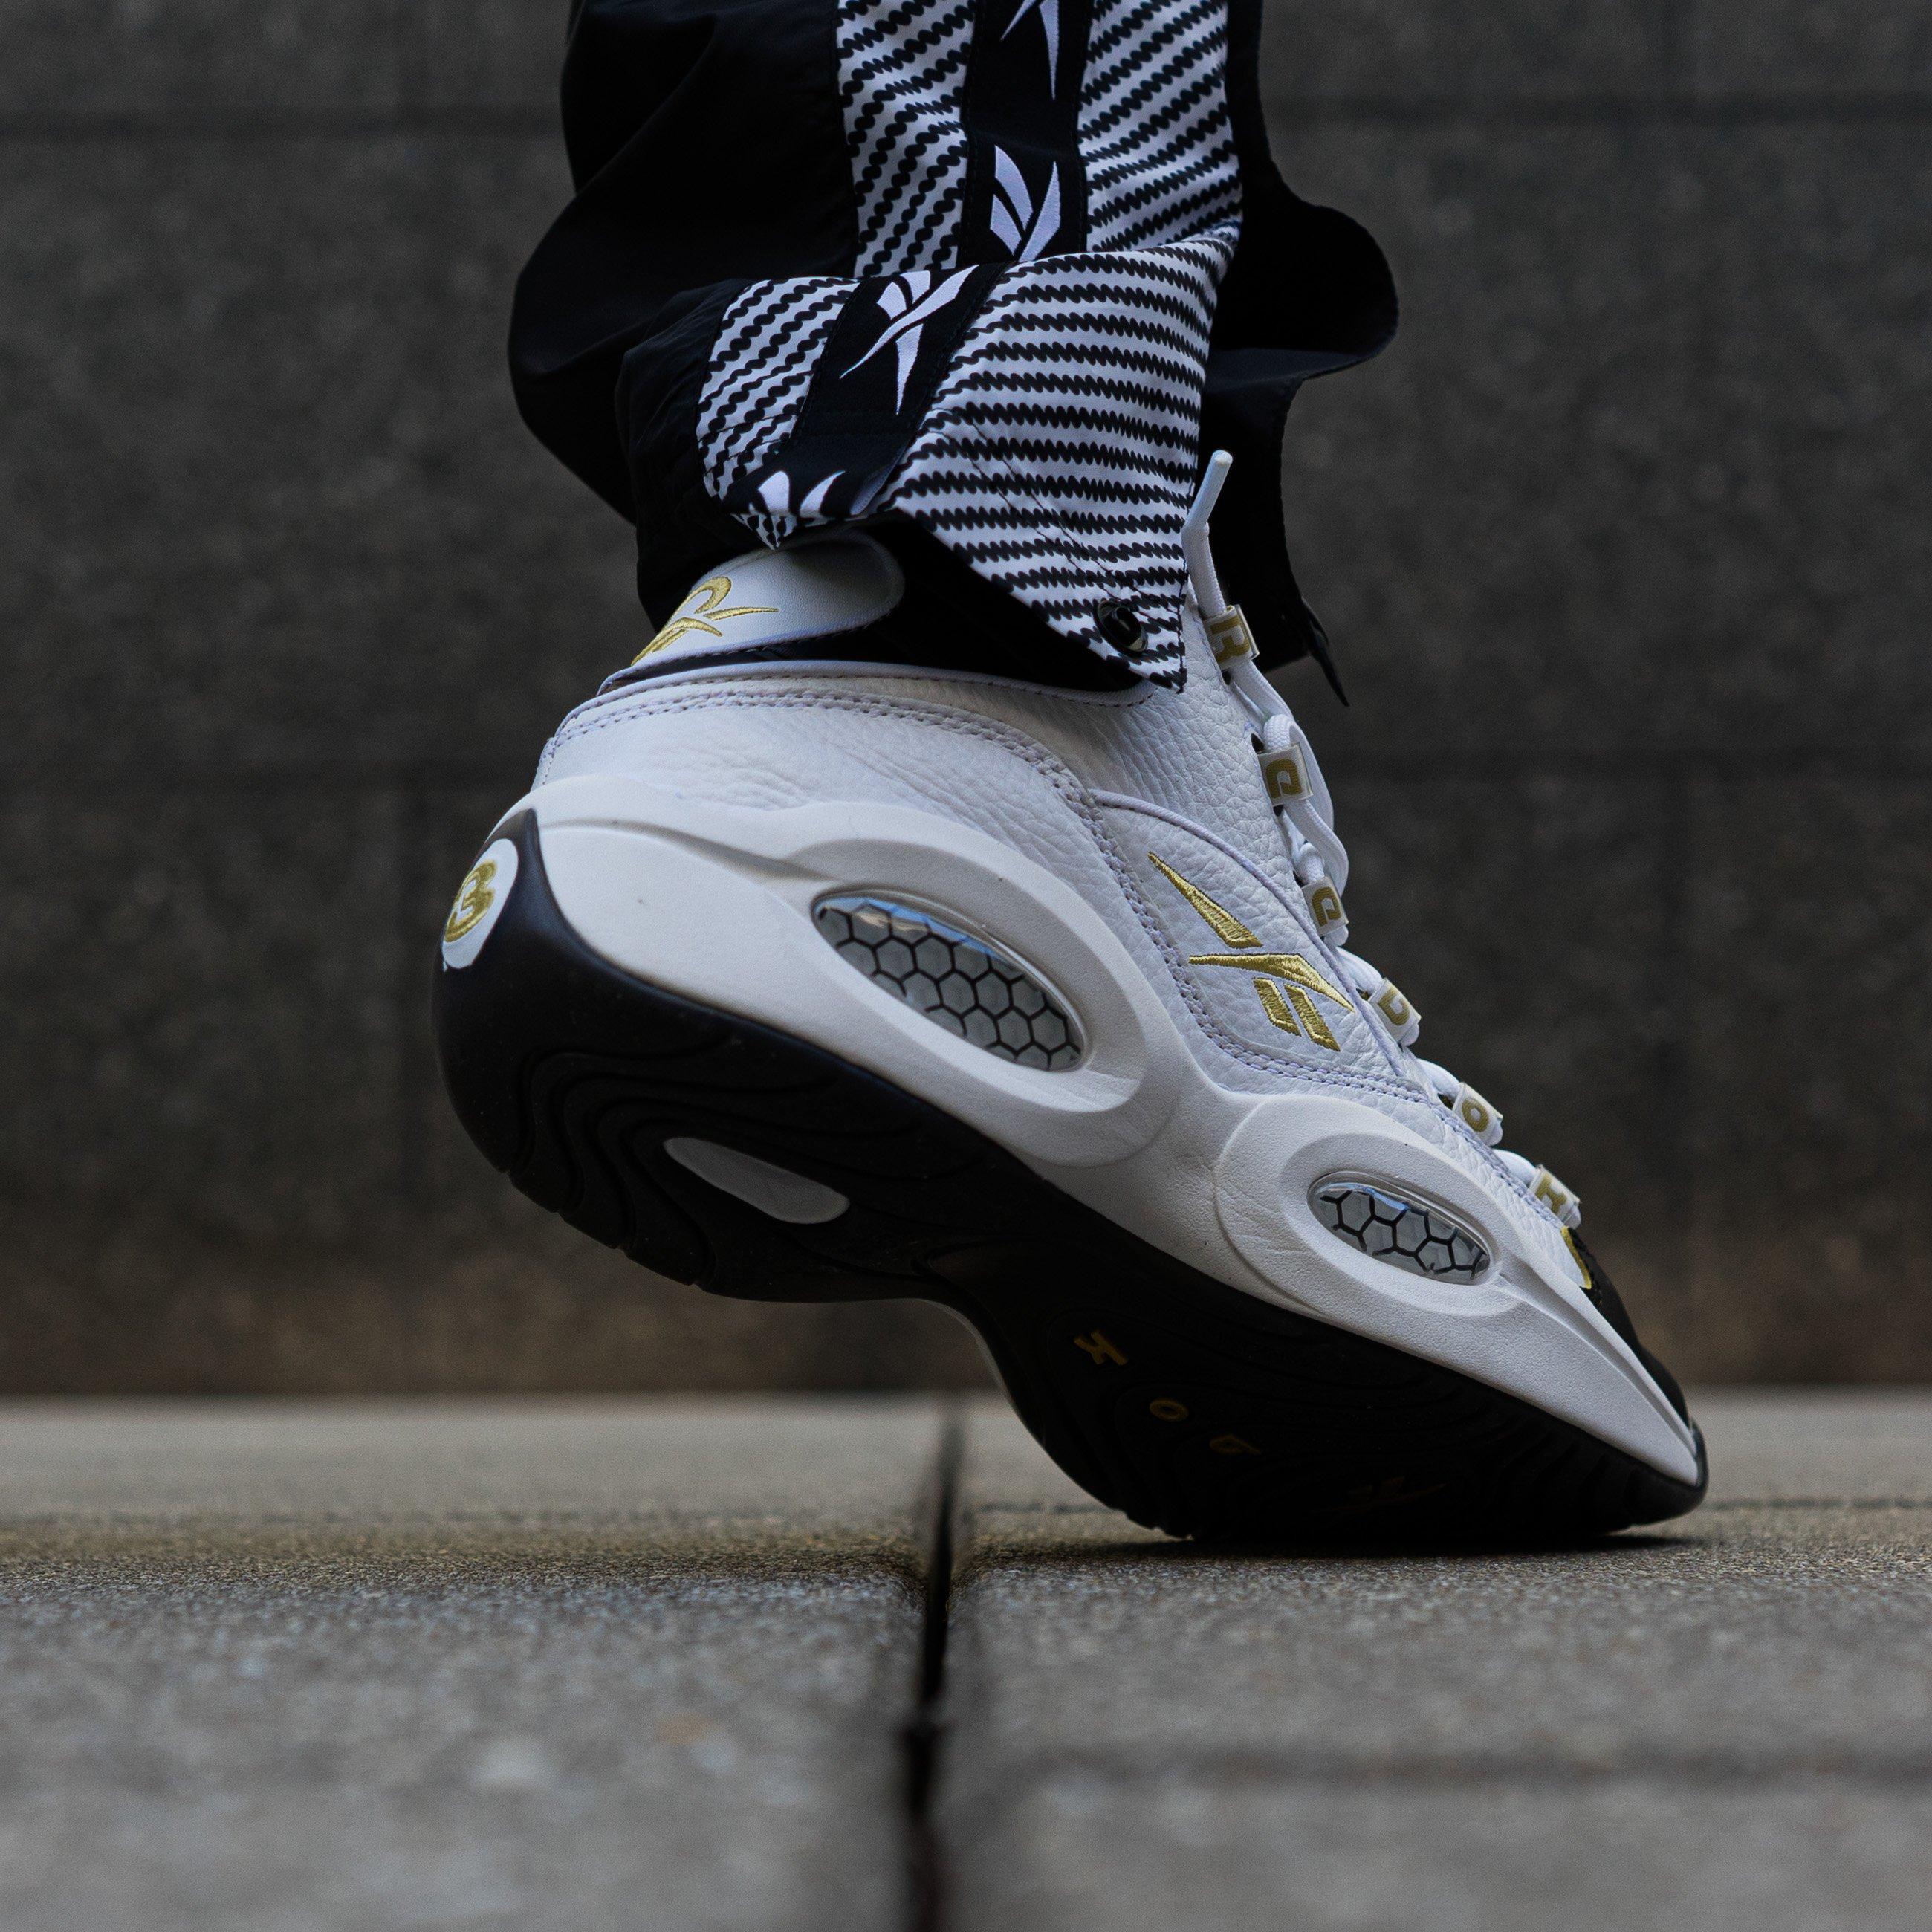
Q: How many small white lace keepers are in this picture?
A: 6